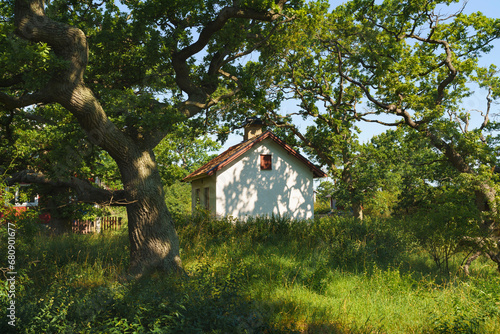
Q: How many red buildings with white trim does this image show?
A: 1